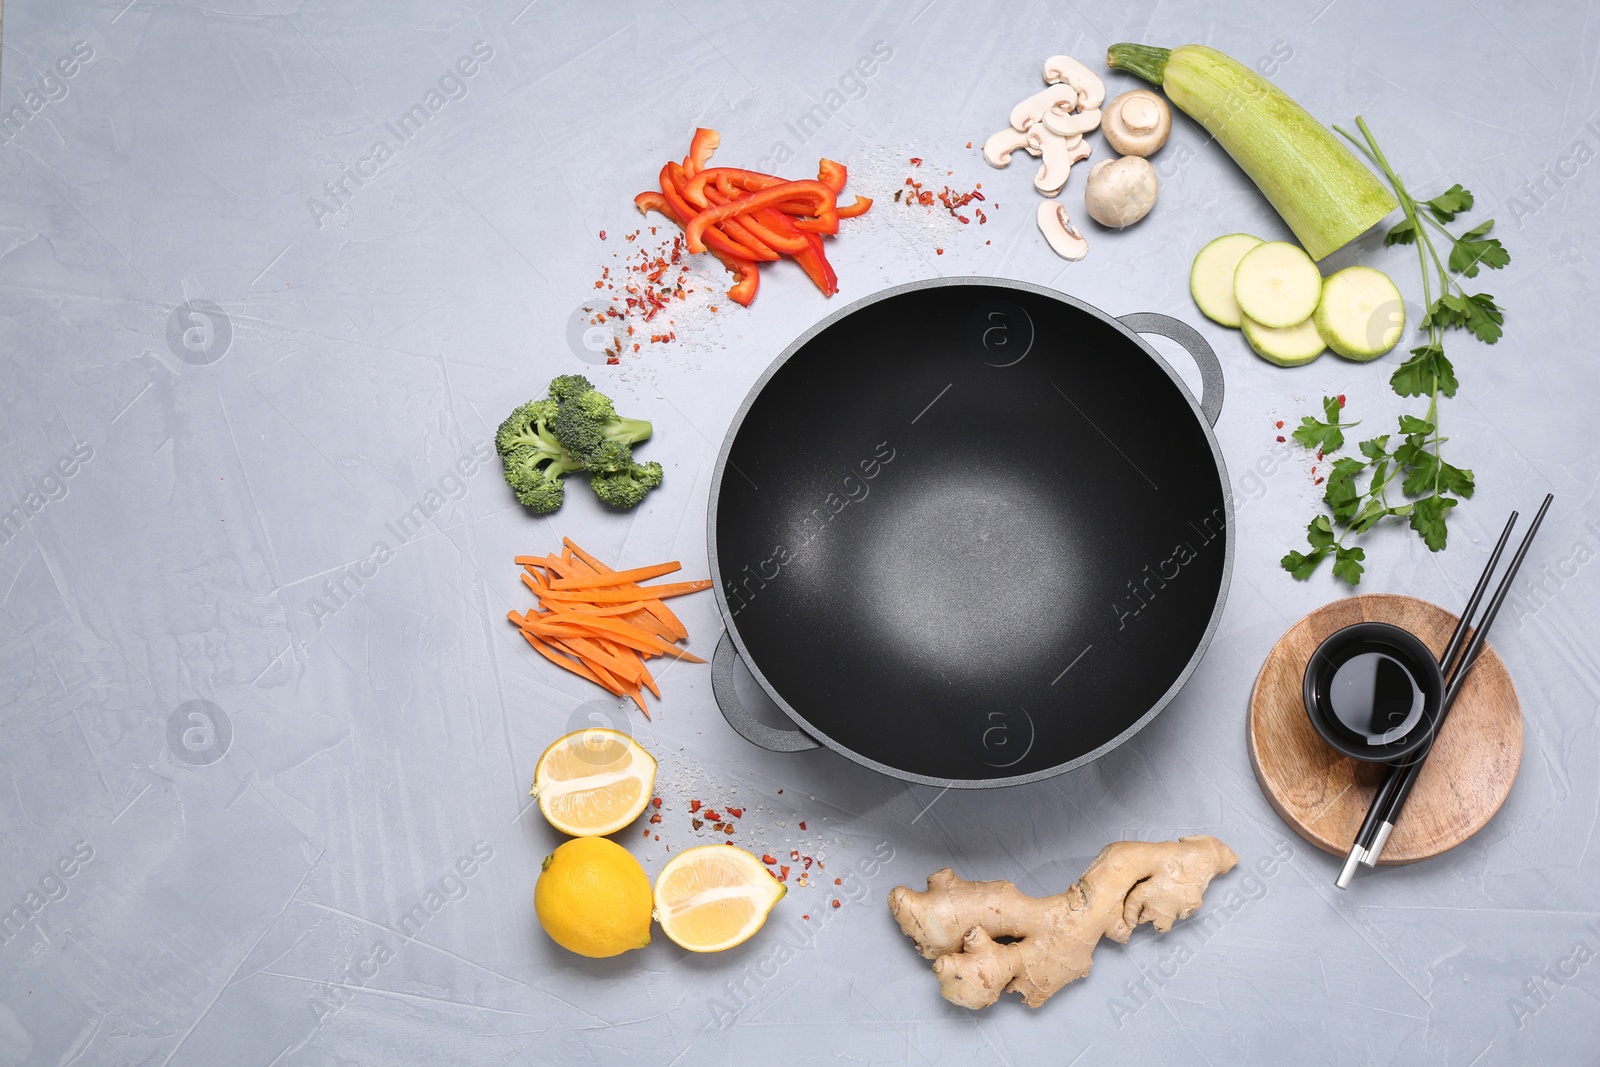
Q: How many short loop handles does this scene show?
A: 2